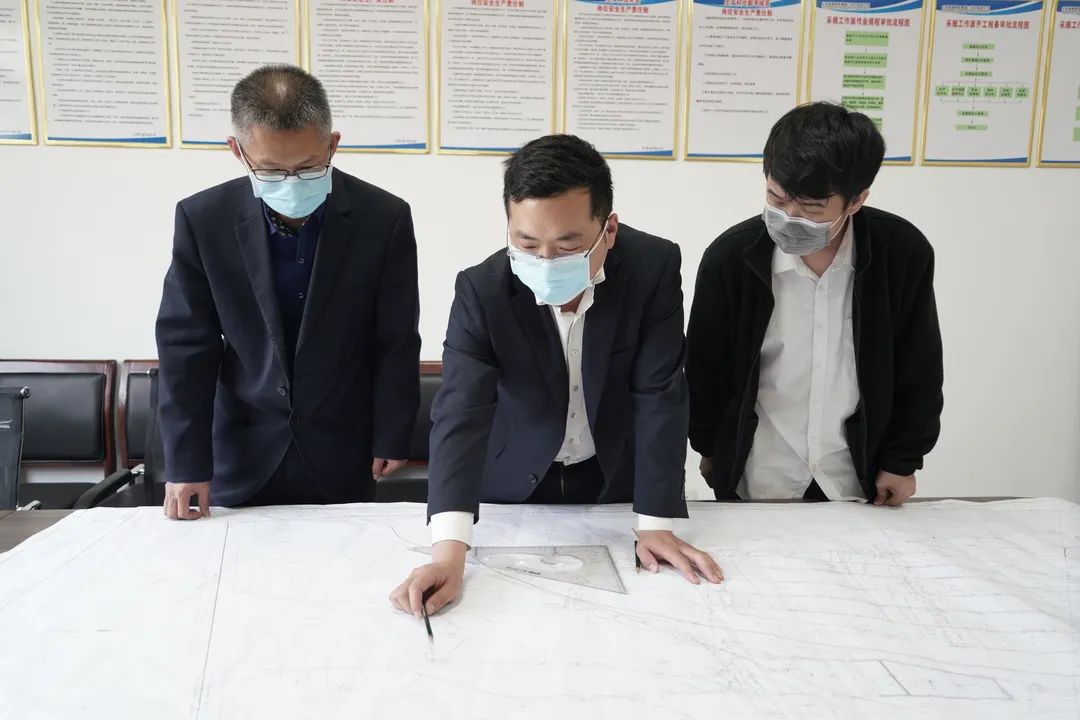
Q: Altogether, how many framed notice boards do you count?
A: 10